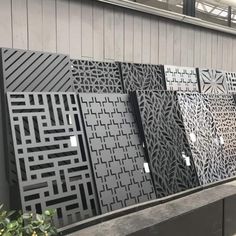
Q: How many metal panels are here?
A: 11